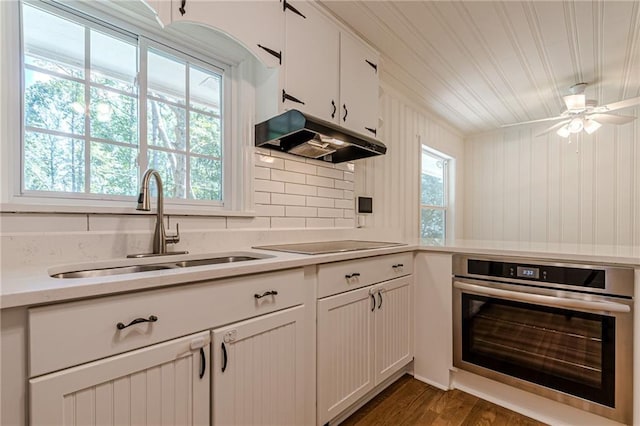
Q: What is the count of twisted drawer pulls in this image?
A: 4